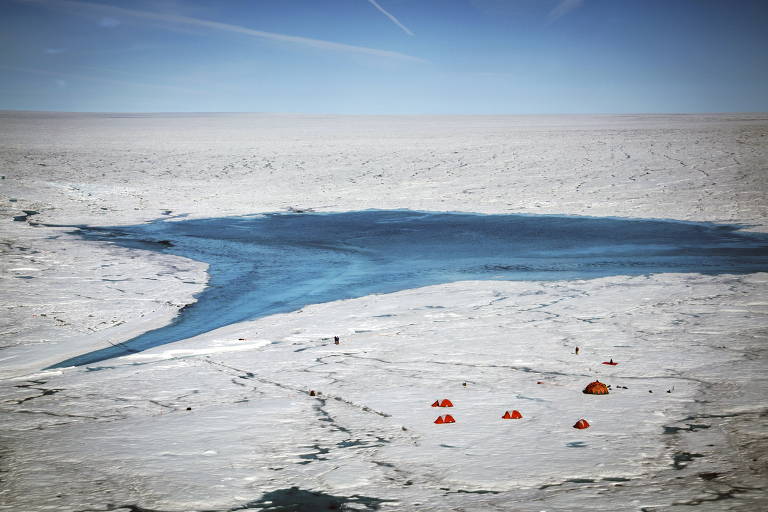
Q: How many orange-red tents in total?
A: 5